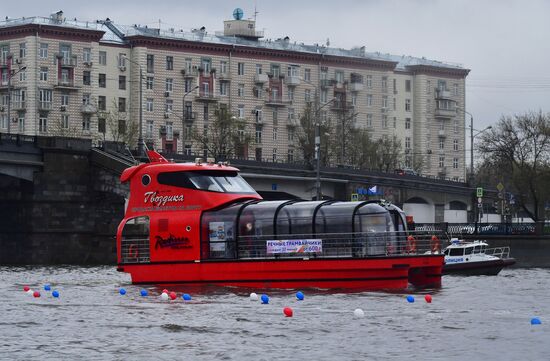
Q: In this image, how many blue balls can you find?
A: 9